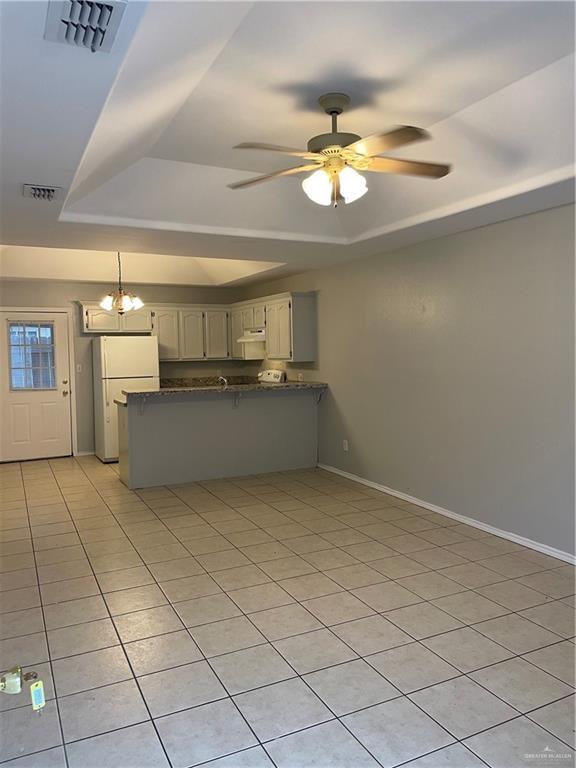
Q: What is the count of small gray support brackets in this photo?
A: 3